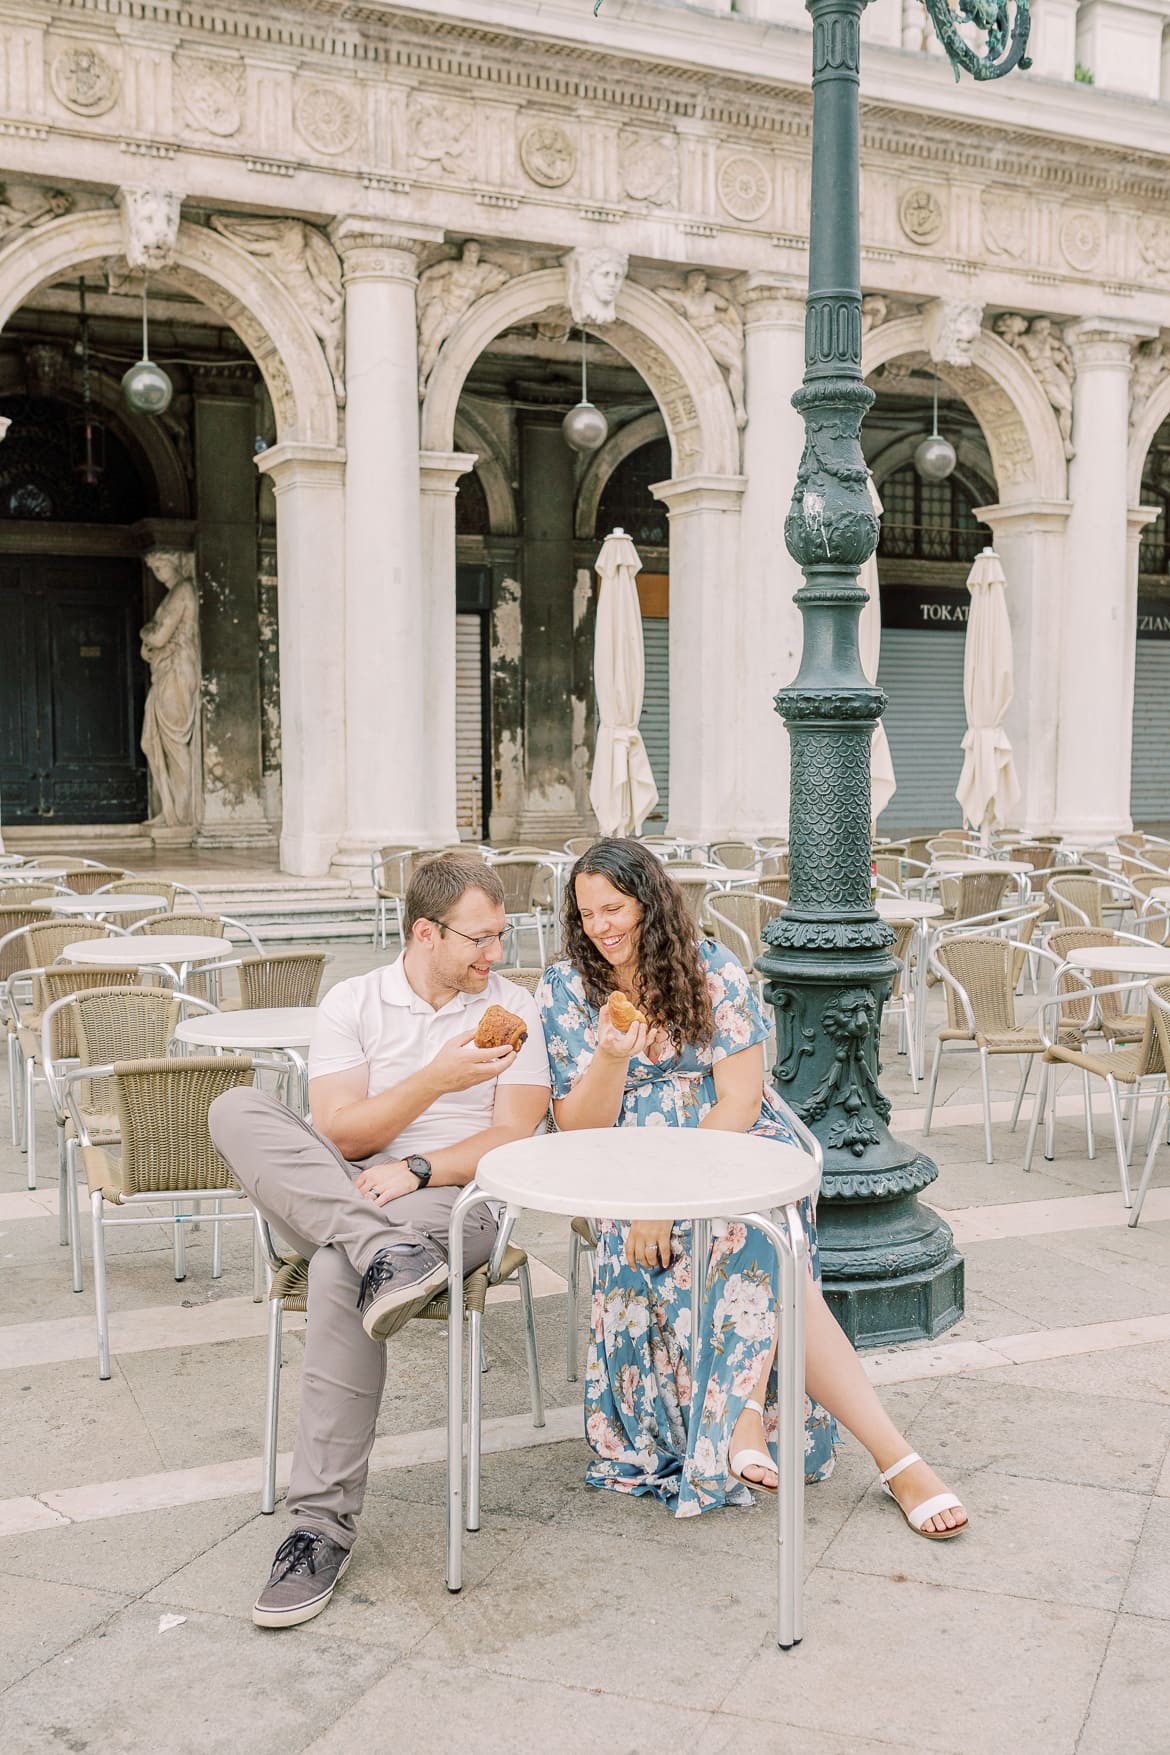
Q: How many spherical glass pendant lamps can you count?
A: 3